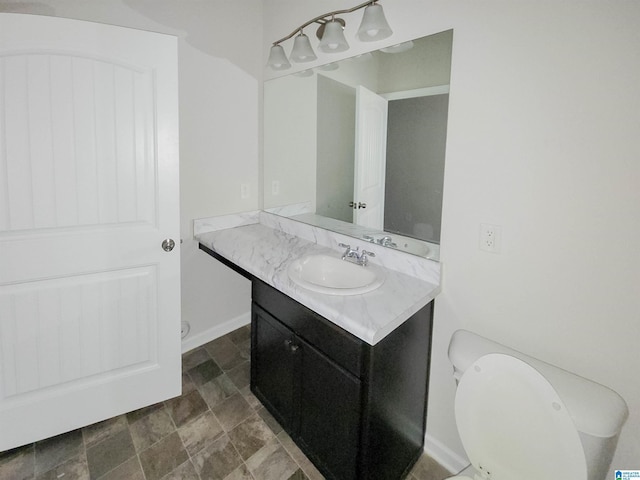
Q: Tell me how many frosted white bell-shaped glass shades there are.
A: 4